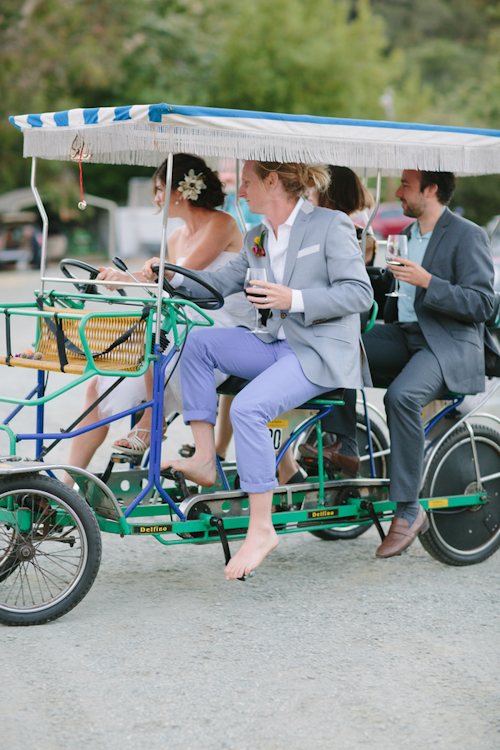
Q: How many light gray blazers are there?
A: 1